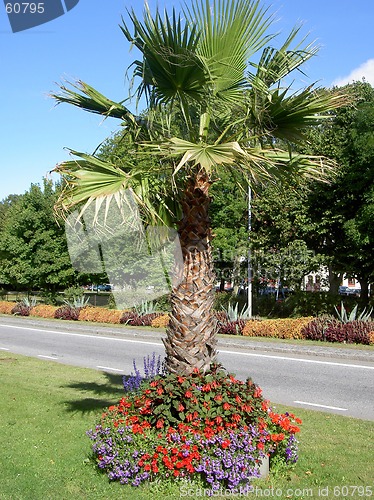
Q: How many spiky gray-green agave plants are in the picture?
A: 5